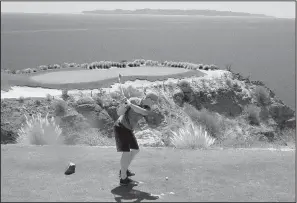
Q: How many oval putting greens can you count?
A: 1